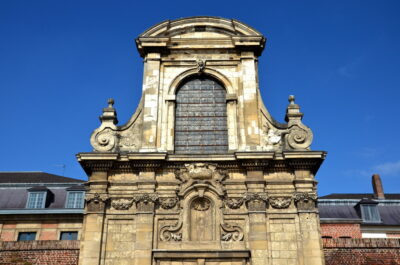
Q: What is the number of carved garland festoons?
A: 4